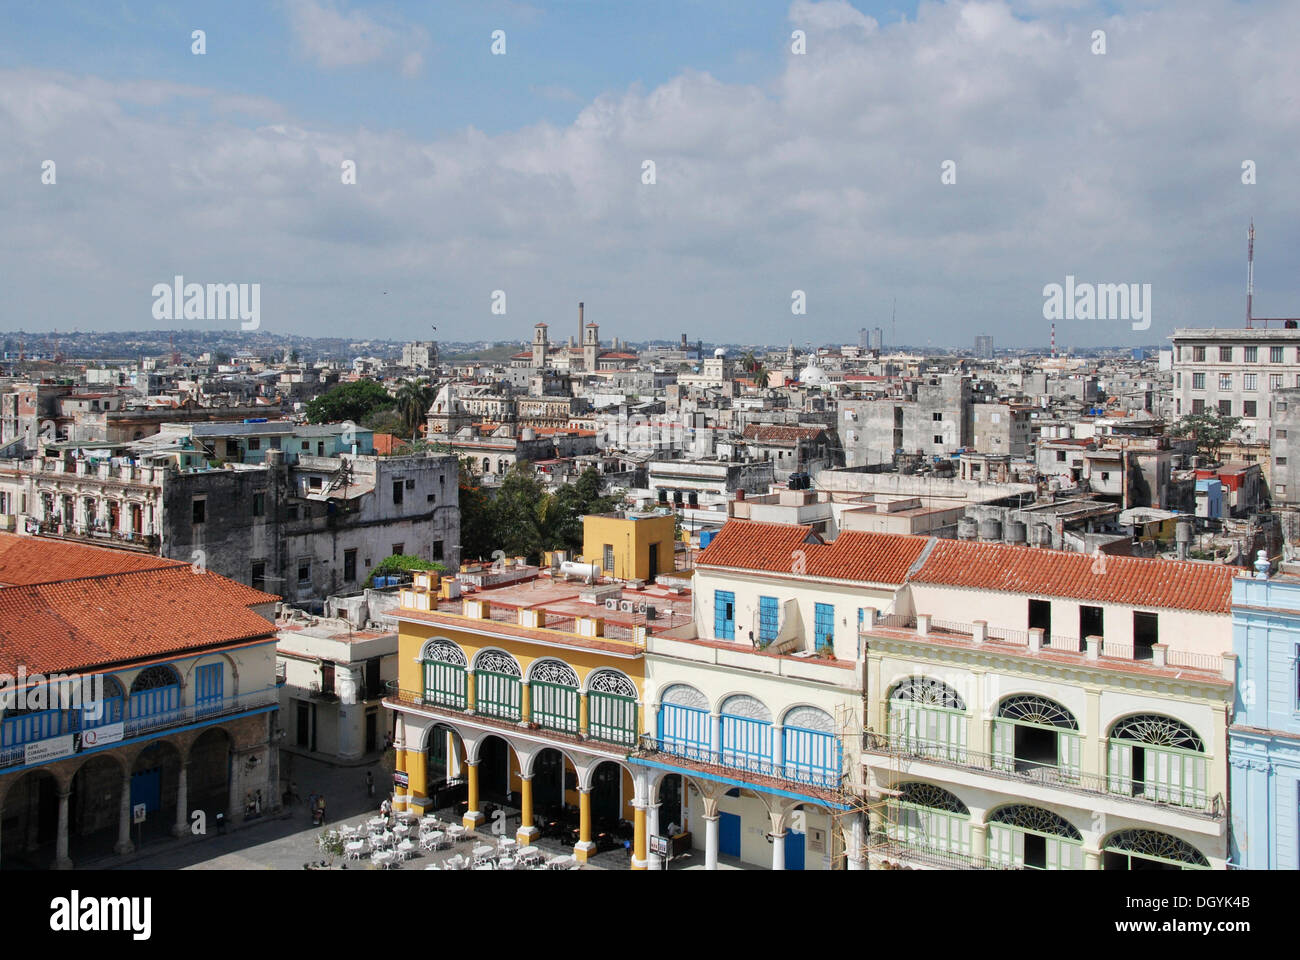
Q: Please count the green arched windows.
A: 10